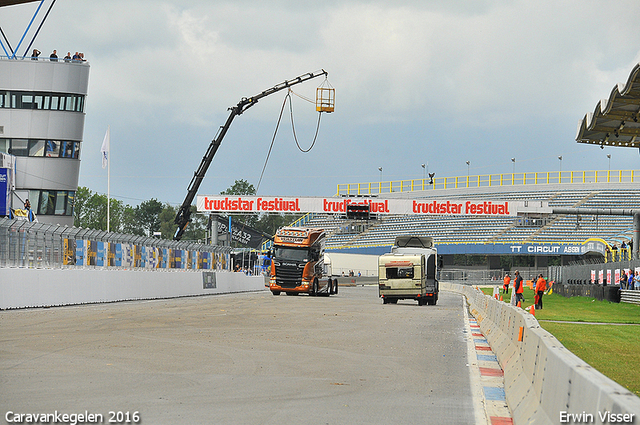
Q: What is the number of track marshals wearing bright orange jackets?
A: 3